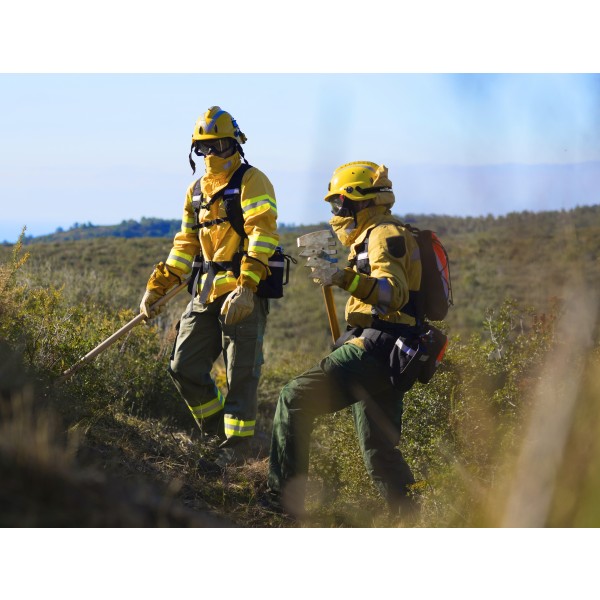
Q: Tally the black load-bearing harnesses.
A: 2